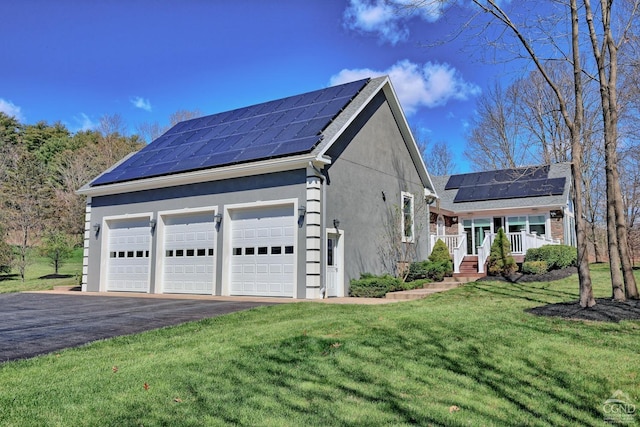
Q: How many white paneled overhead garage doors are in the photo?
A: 3